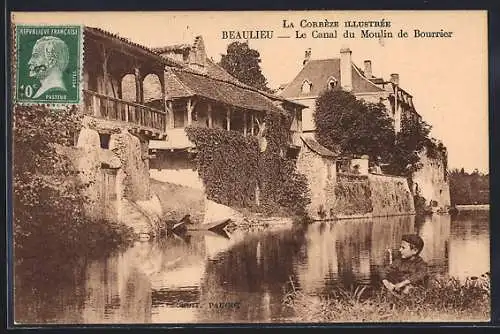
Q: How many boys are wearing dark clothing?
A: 1